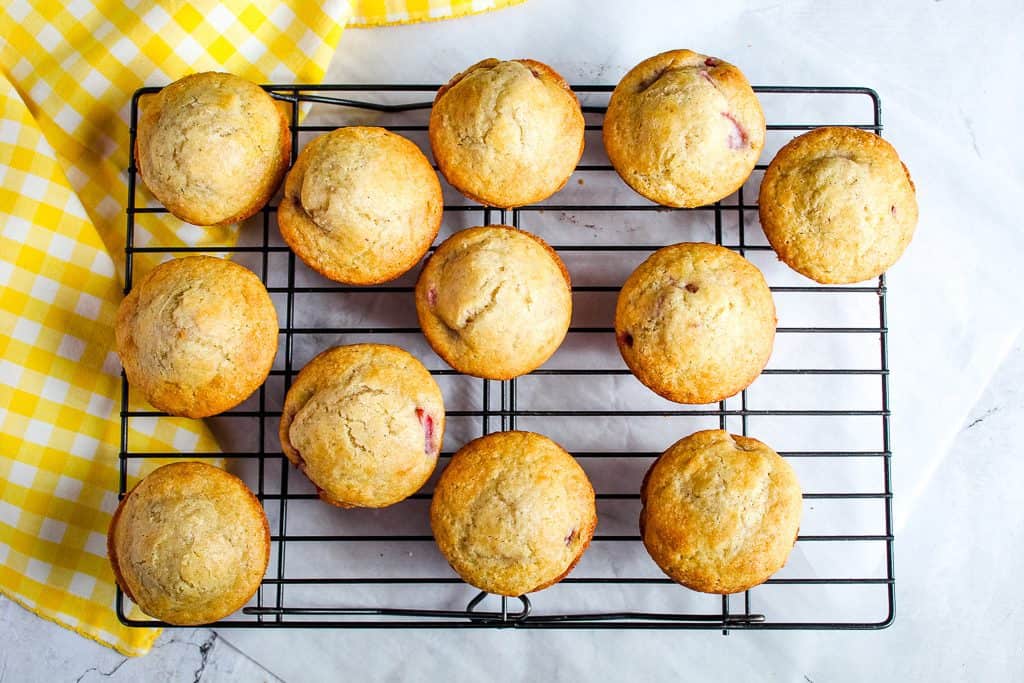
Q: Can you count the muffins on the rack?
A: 12